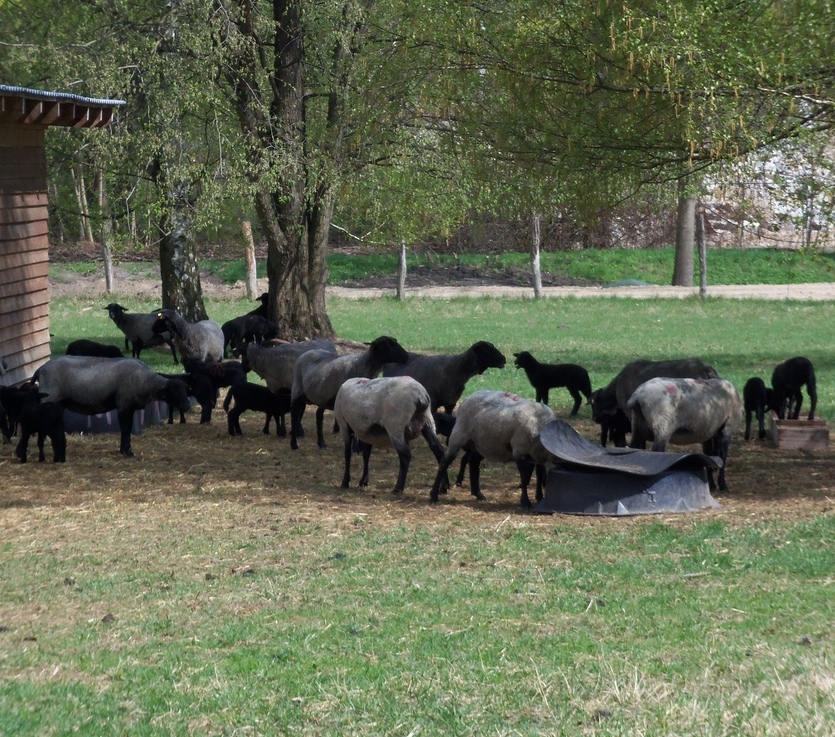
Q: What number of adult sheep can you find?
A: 10